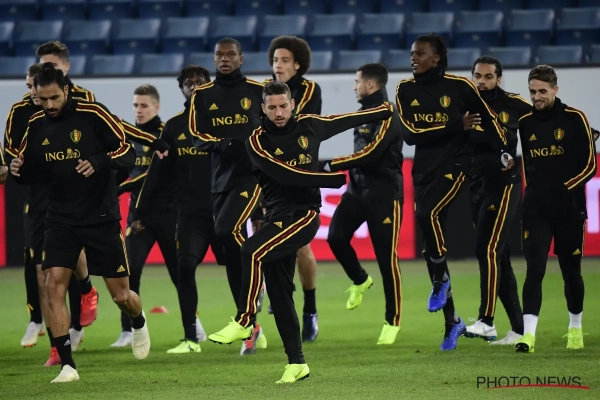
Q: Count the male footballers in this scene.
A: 12